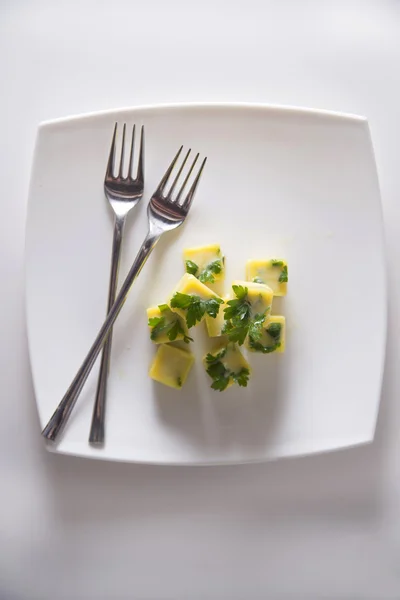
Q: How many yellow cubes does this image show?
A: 9